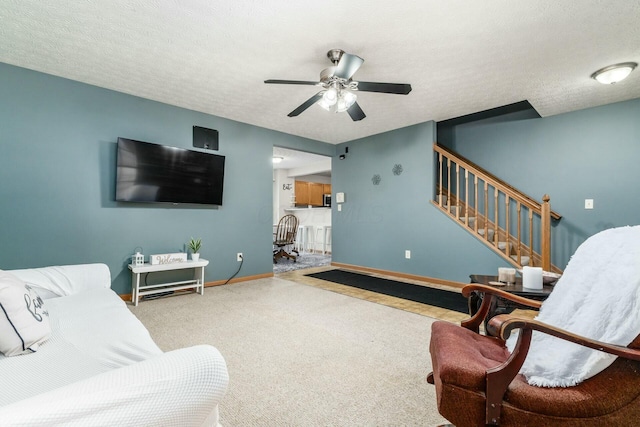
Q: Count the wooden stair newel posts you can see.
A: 1